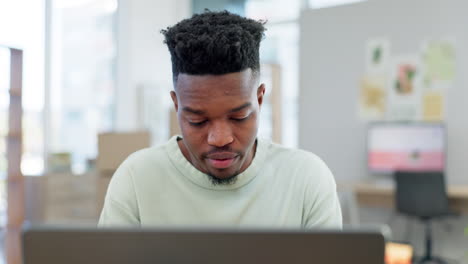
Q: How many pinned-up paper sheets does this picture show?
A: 5